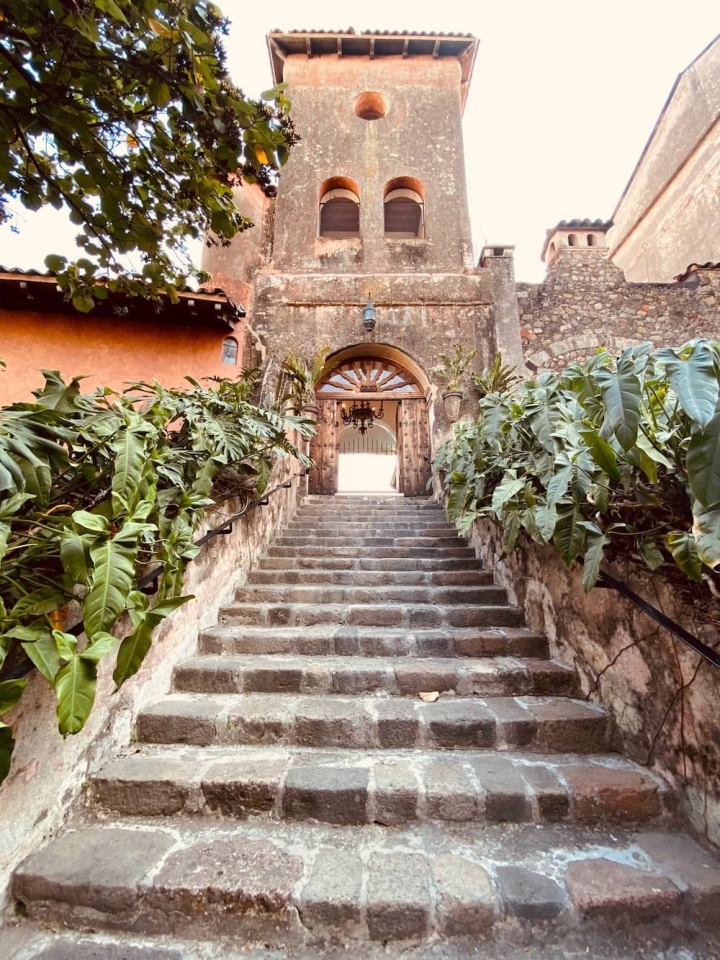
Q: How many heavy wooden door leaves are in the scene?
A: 2